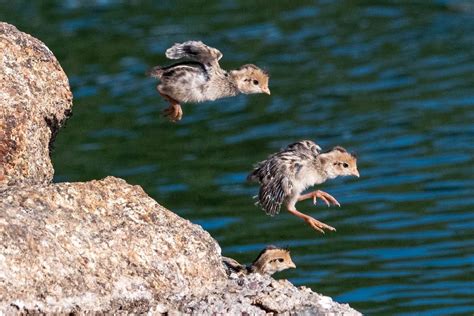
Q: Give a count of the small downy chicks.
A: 3